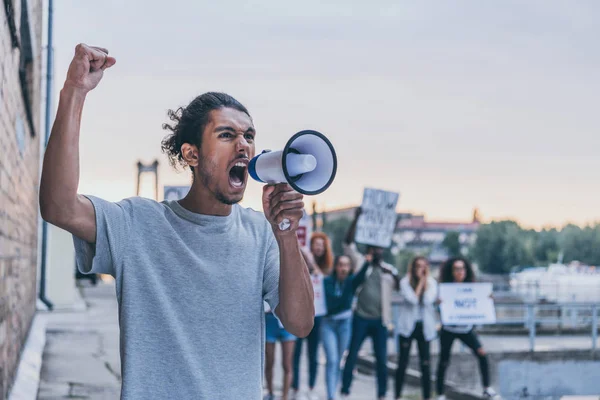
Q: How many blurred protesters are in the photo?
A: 6